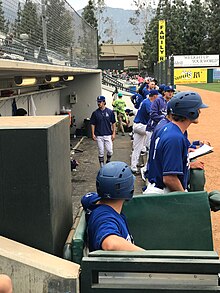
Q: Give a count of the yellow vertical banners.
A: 1